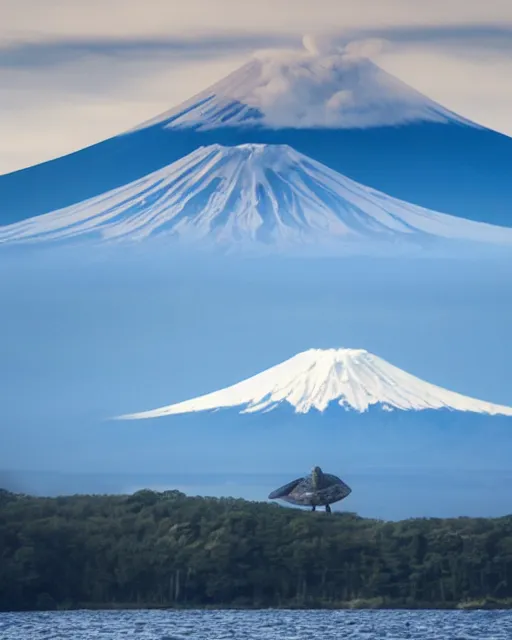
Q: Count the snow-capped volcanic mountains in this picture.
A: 3